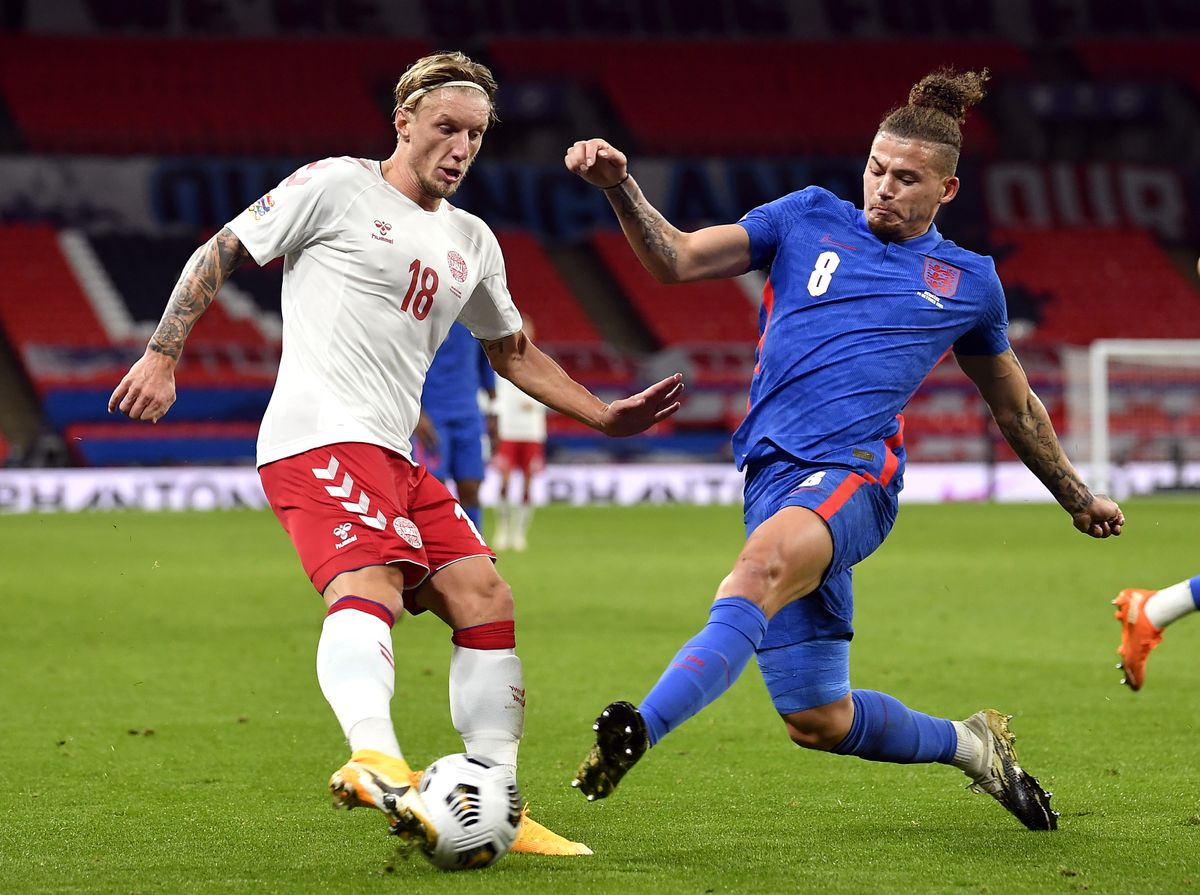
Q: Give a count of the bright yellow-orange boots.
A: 2